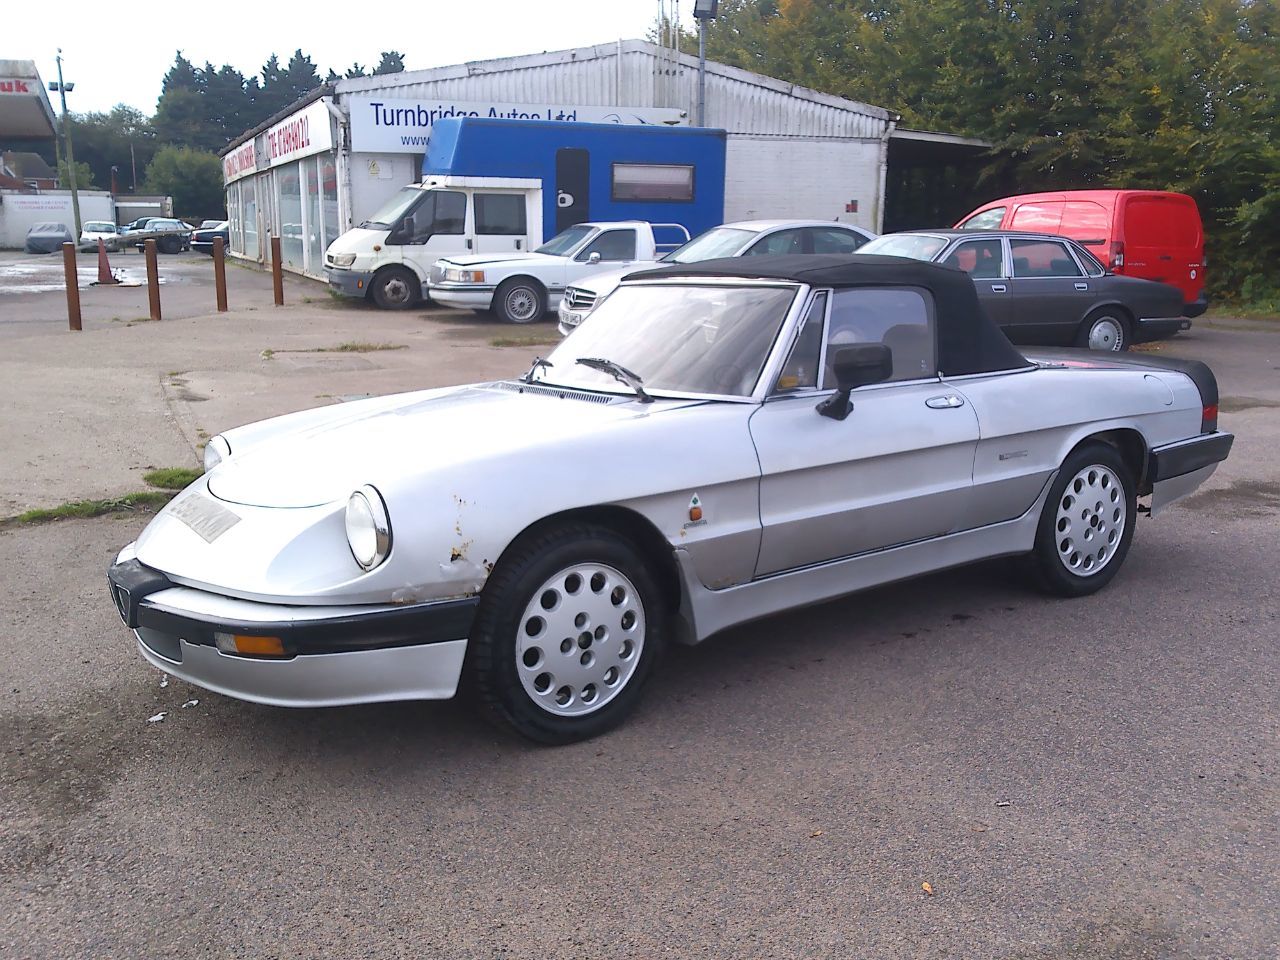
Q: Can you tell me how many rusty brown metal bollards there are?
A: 4